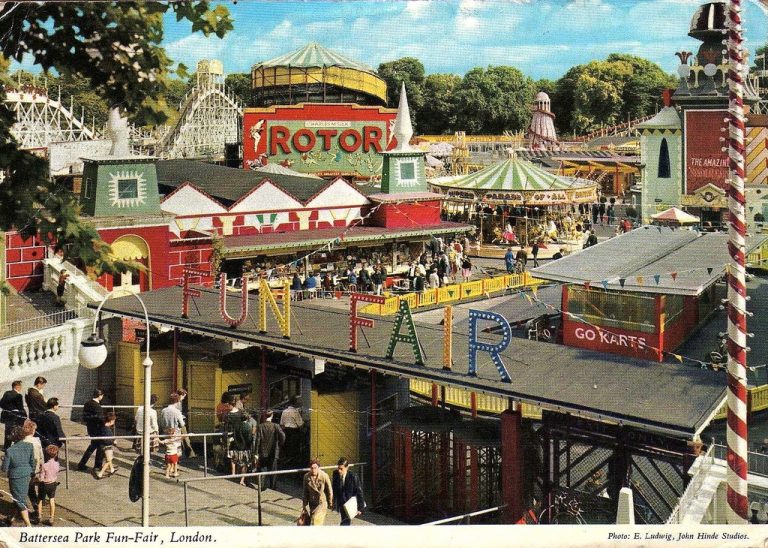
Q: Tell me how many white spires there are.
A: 2